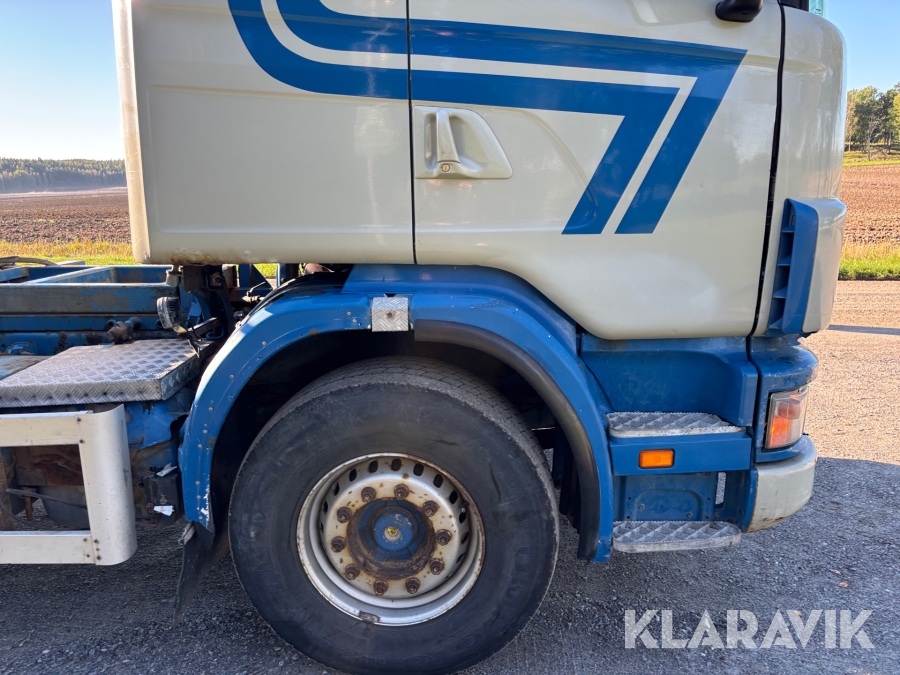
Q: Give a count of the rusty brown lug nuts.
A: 10